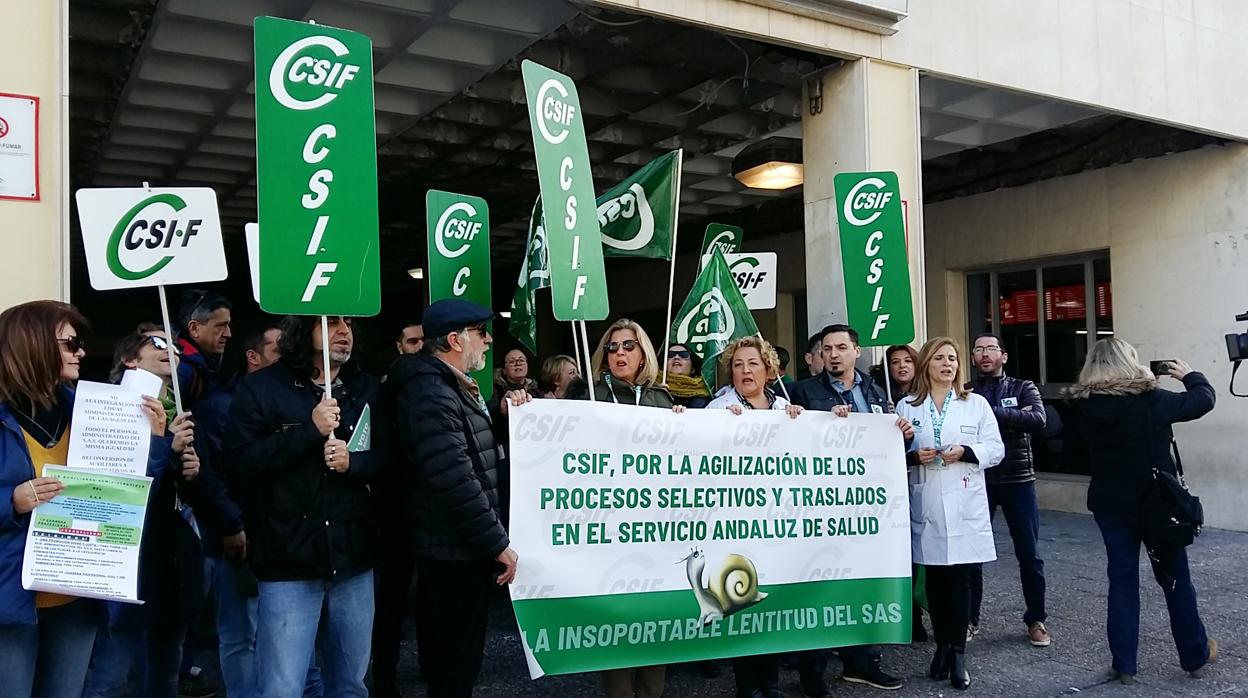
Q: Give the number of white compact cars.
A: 0